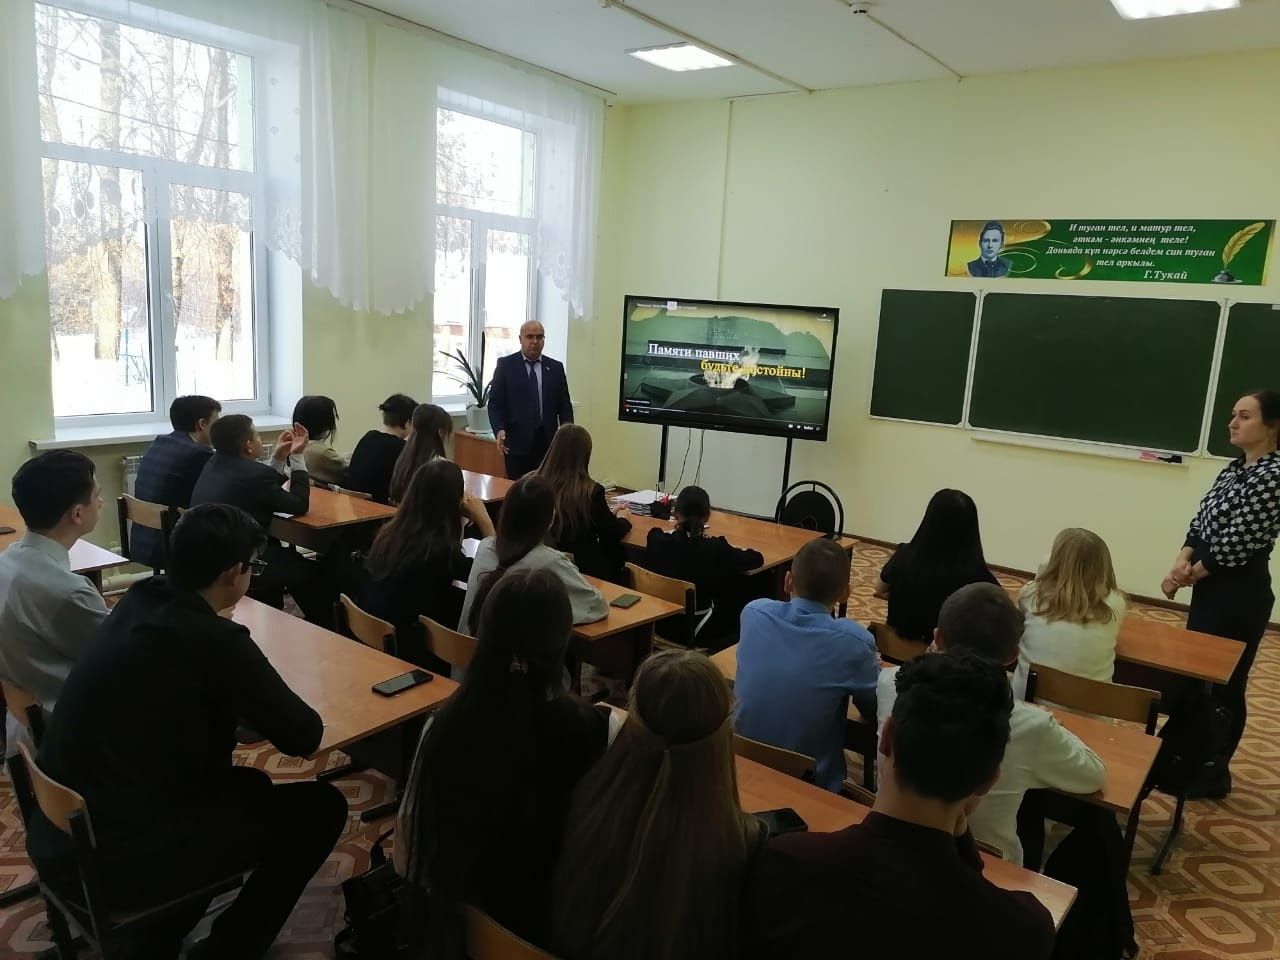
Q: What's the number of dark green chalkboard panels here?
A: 3